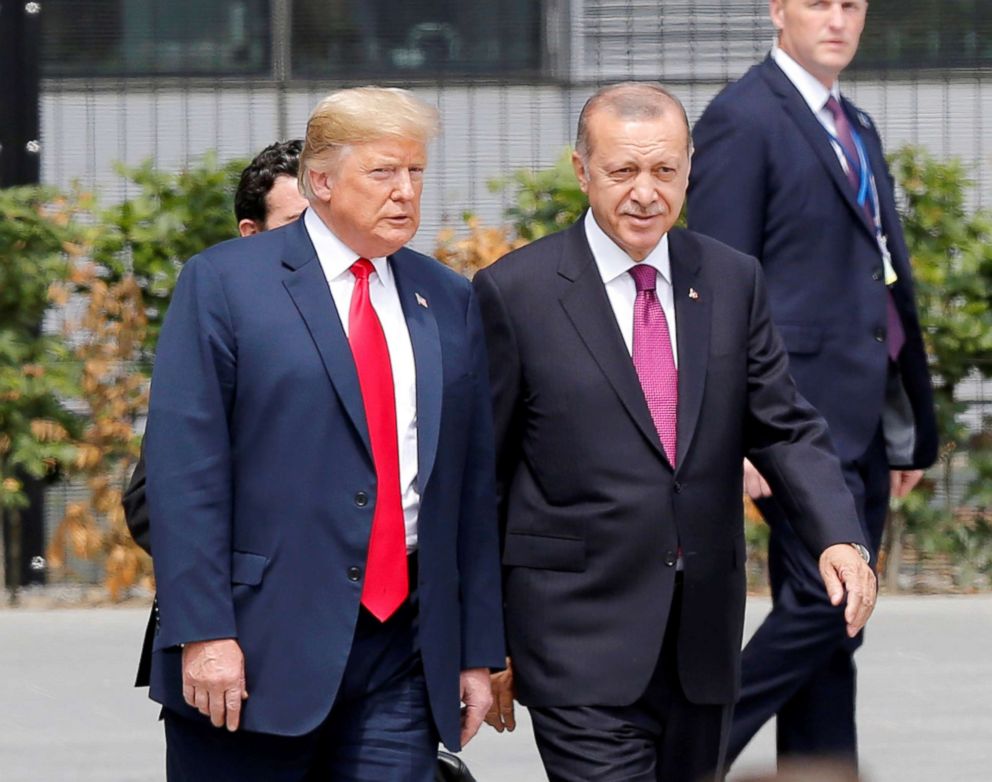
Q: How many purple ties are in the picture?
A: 2